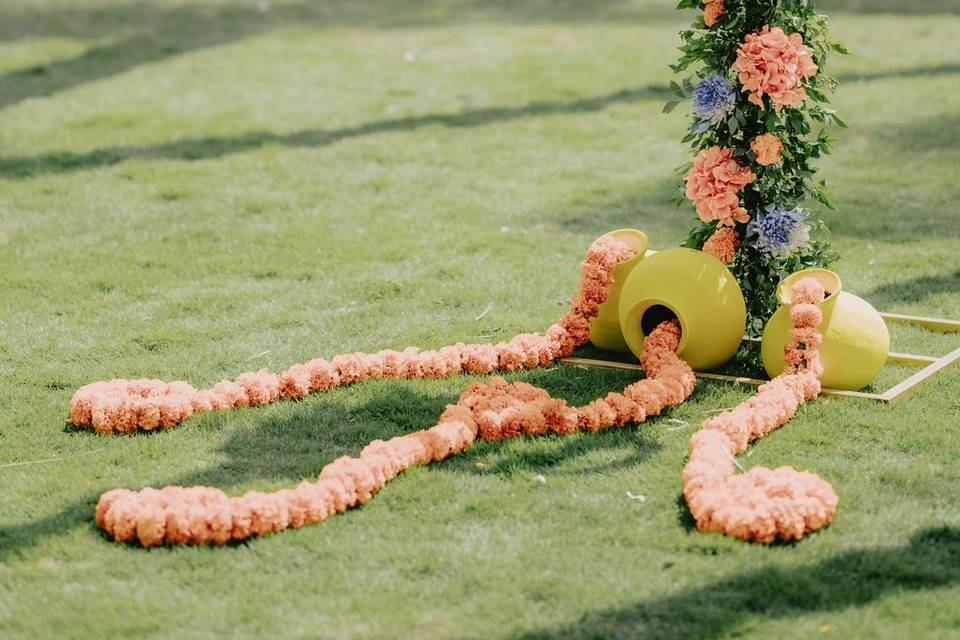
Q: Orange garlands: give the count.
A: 3